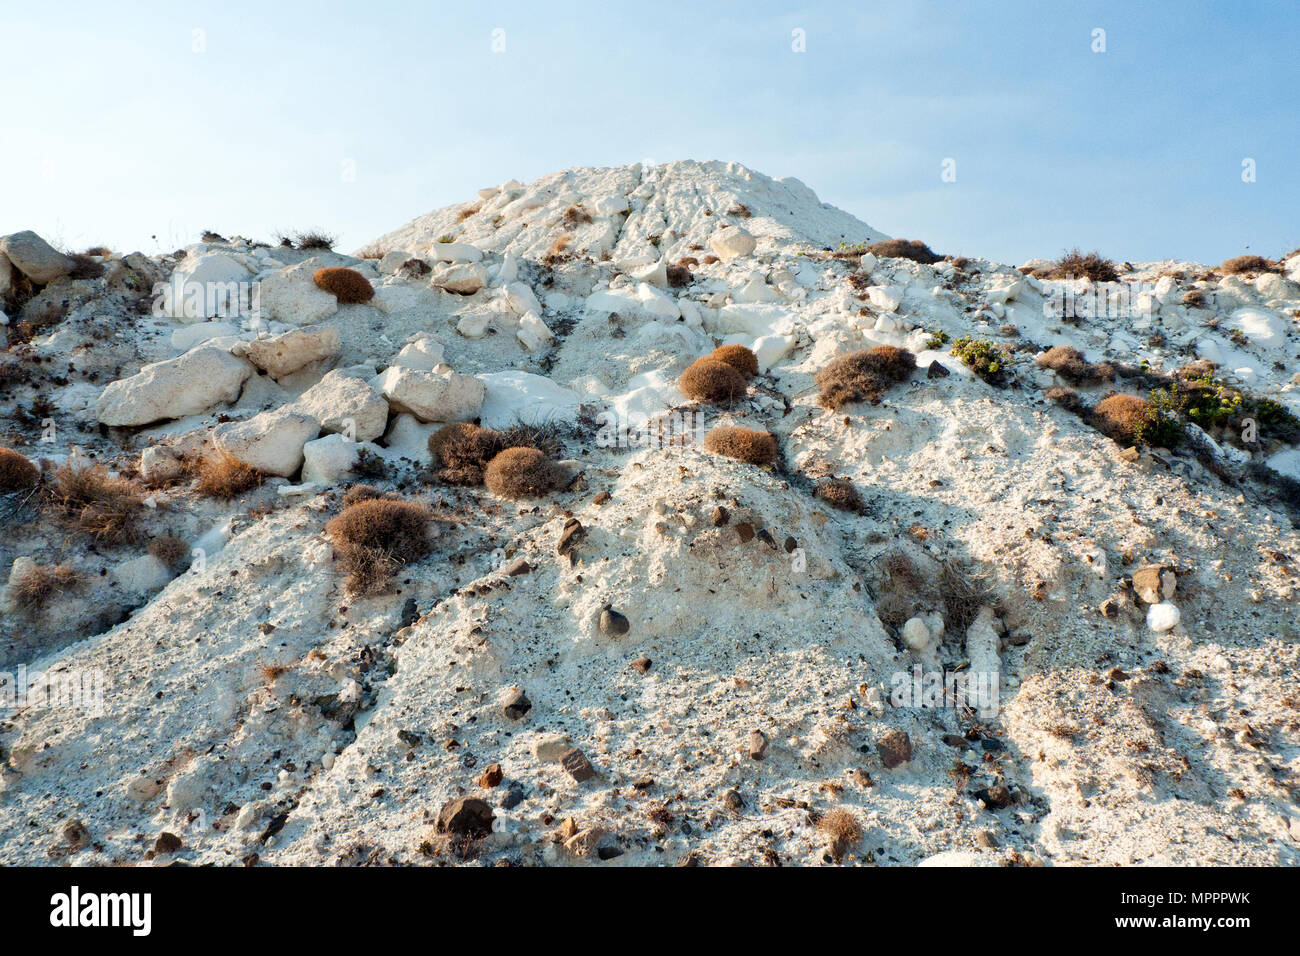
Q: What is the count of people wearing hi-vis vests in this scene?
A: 0